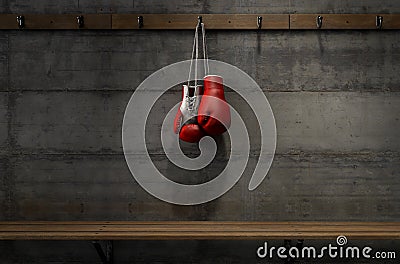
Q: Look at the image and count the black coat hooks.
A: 7